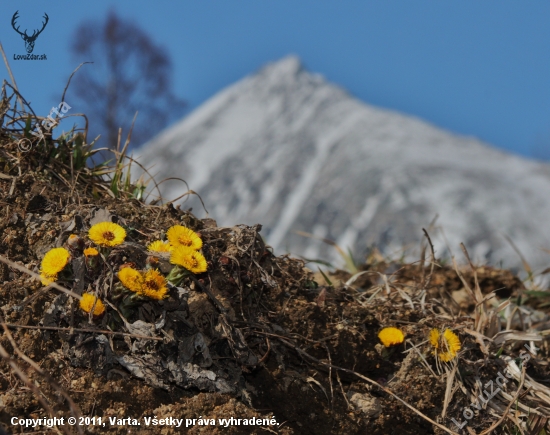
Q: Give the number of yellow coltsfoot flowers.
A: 12